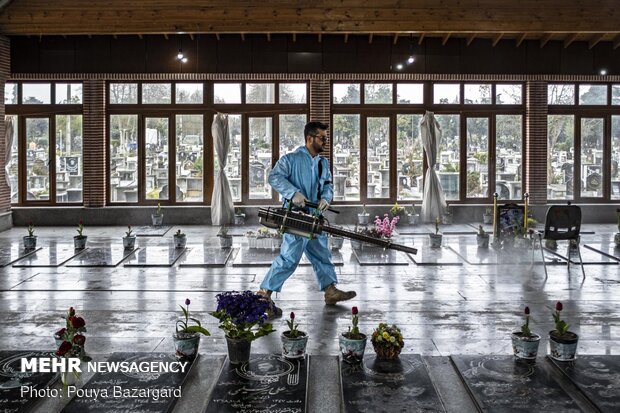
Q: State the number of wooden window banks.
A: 4